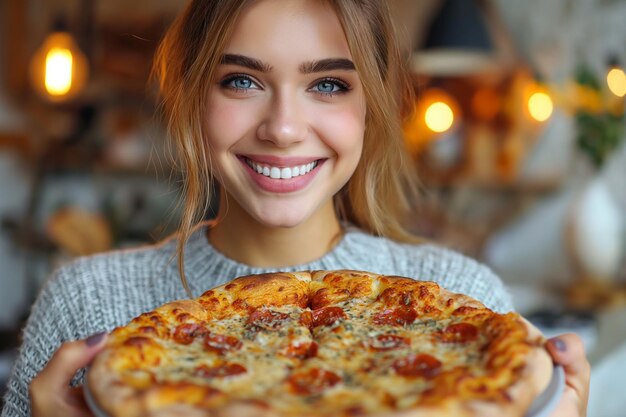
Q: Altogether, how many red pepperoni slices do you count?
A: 11